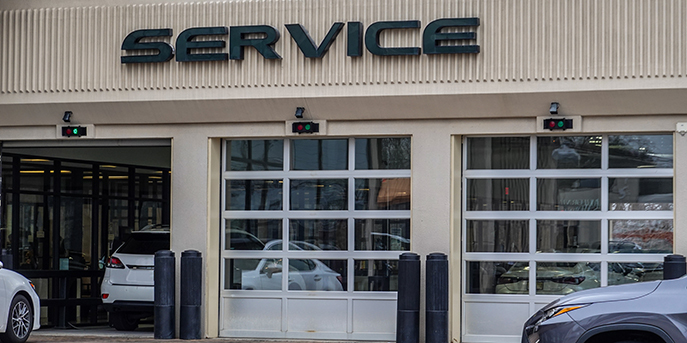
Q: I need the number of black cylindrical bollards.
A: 5